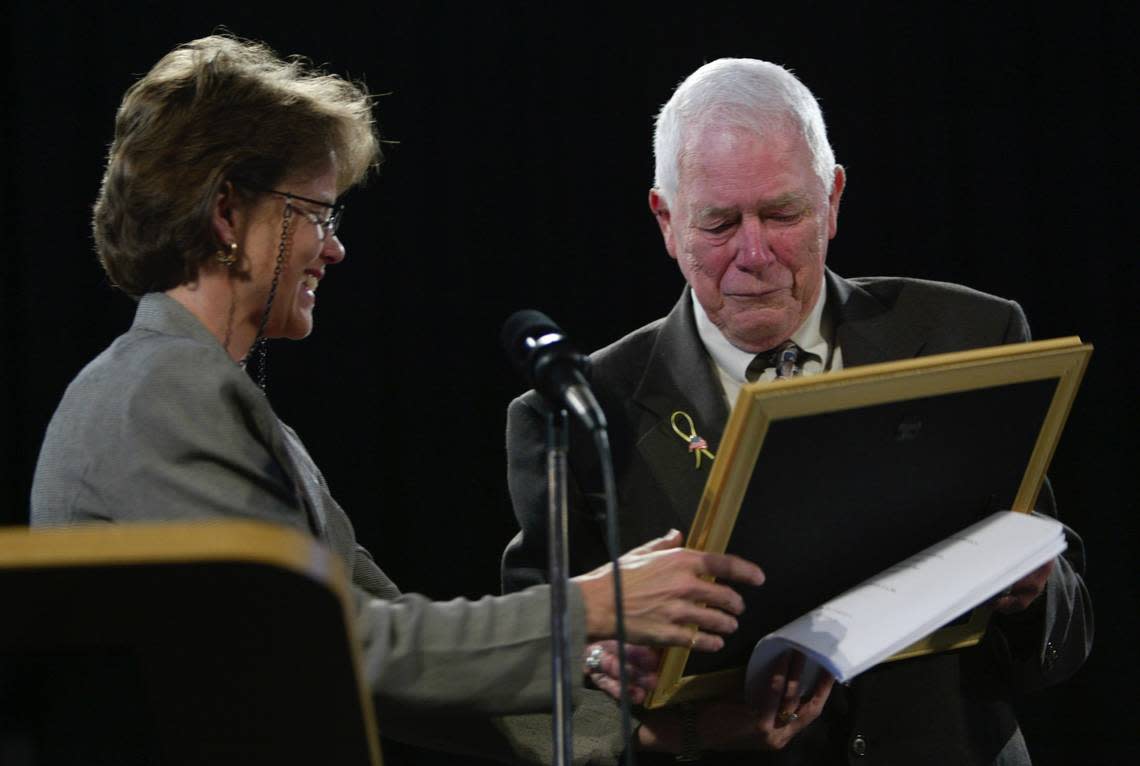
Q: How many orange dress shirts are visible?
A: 0